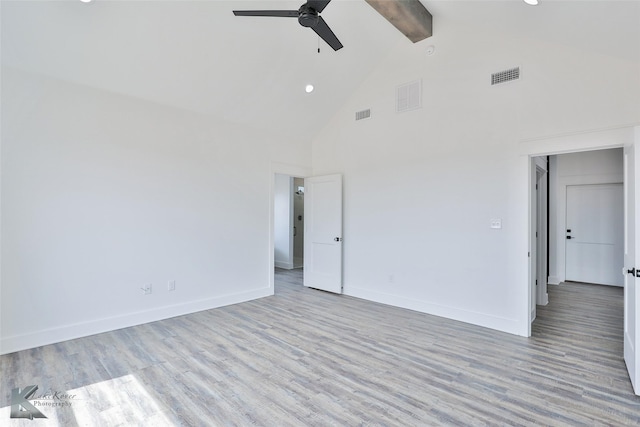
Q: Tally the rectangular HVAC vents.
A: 3